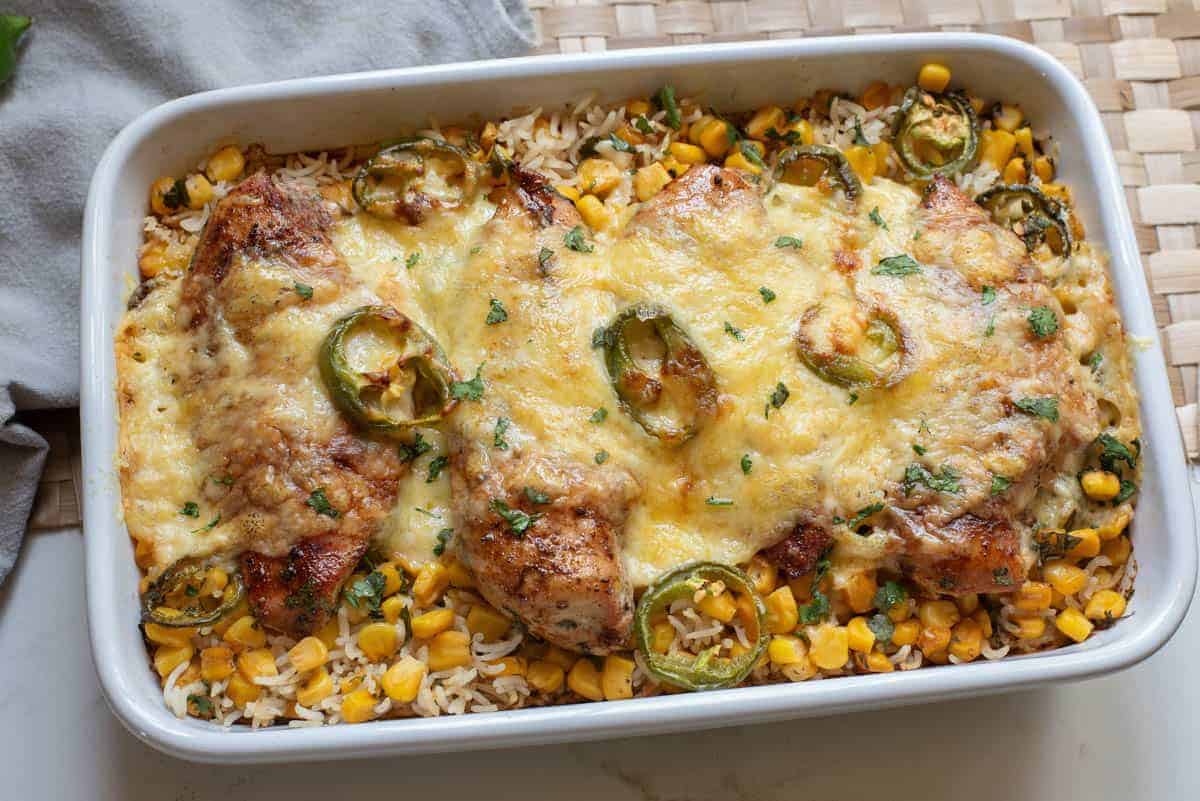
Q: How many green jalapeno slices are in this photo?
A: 9